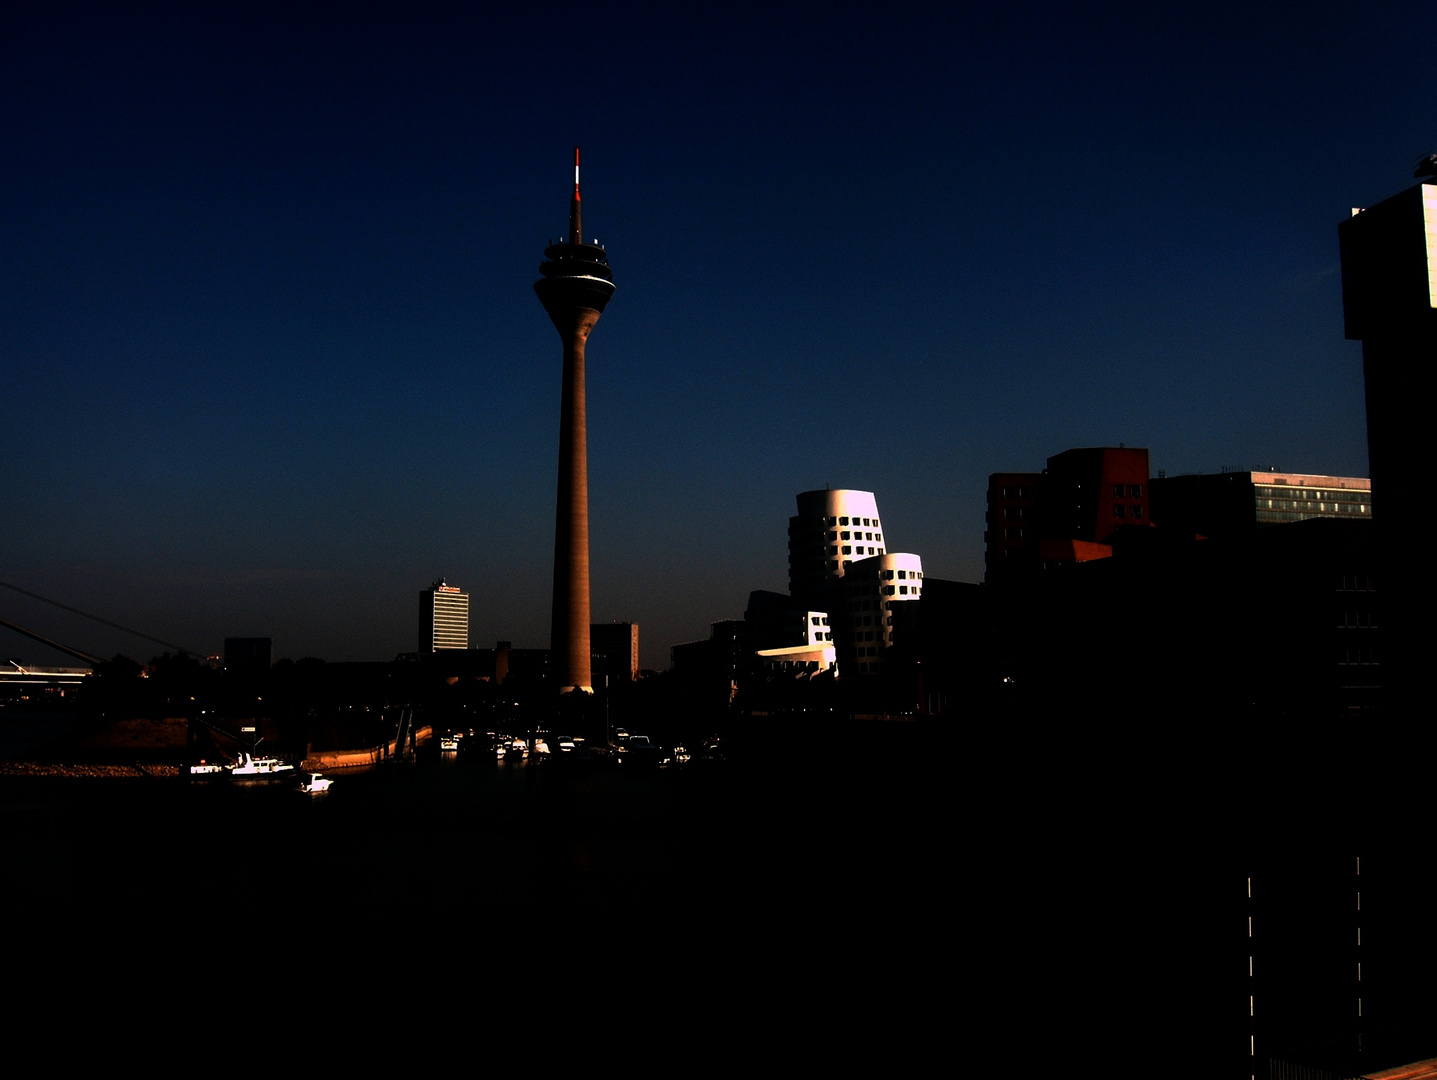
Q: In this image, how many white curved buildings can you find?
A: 2